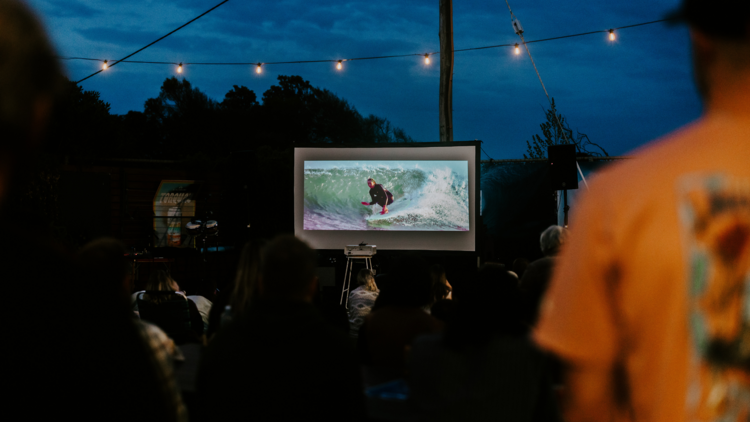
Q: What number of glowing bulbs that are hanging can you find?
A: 7